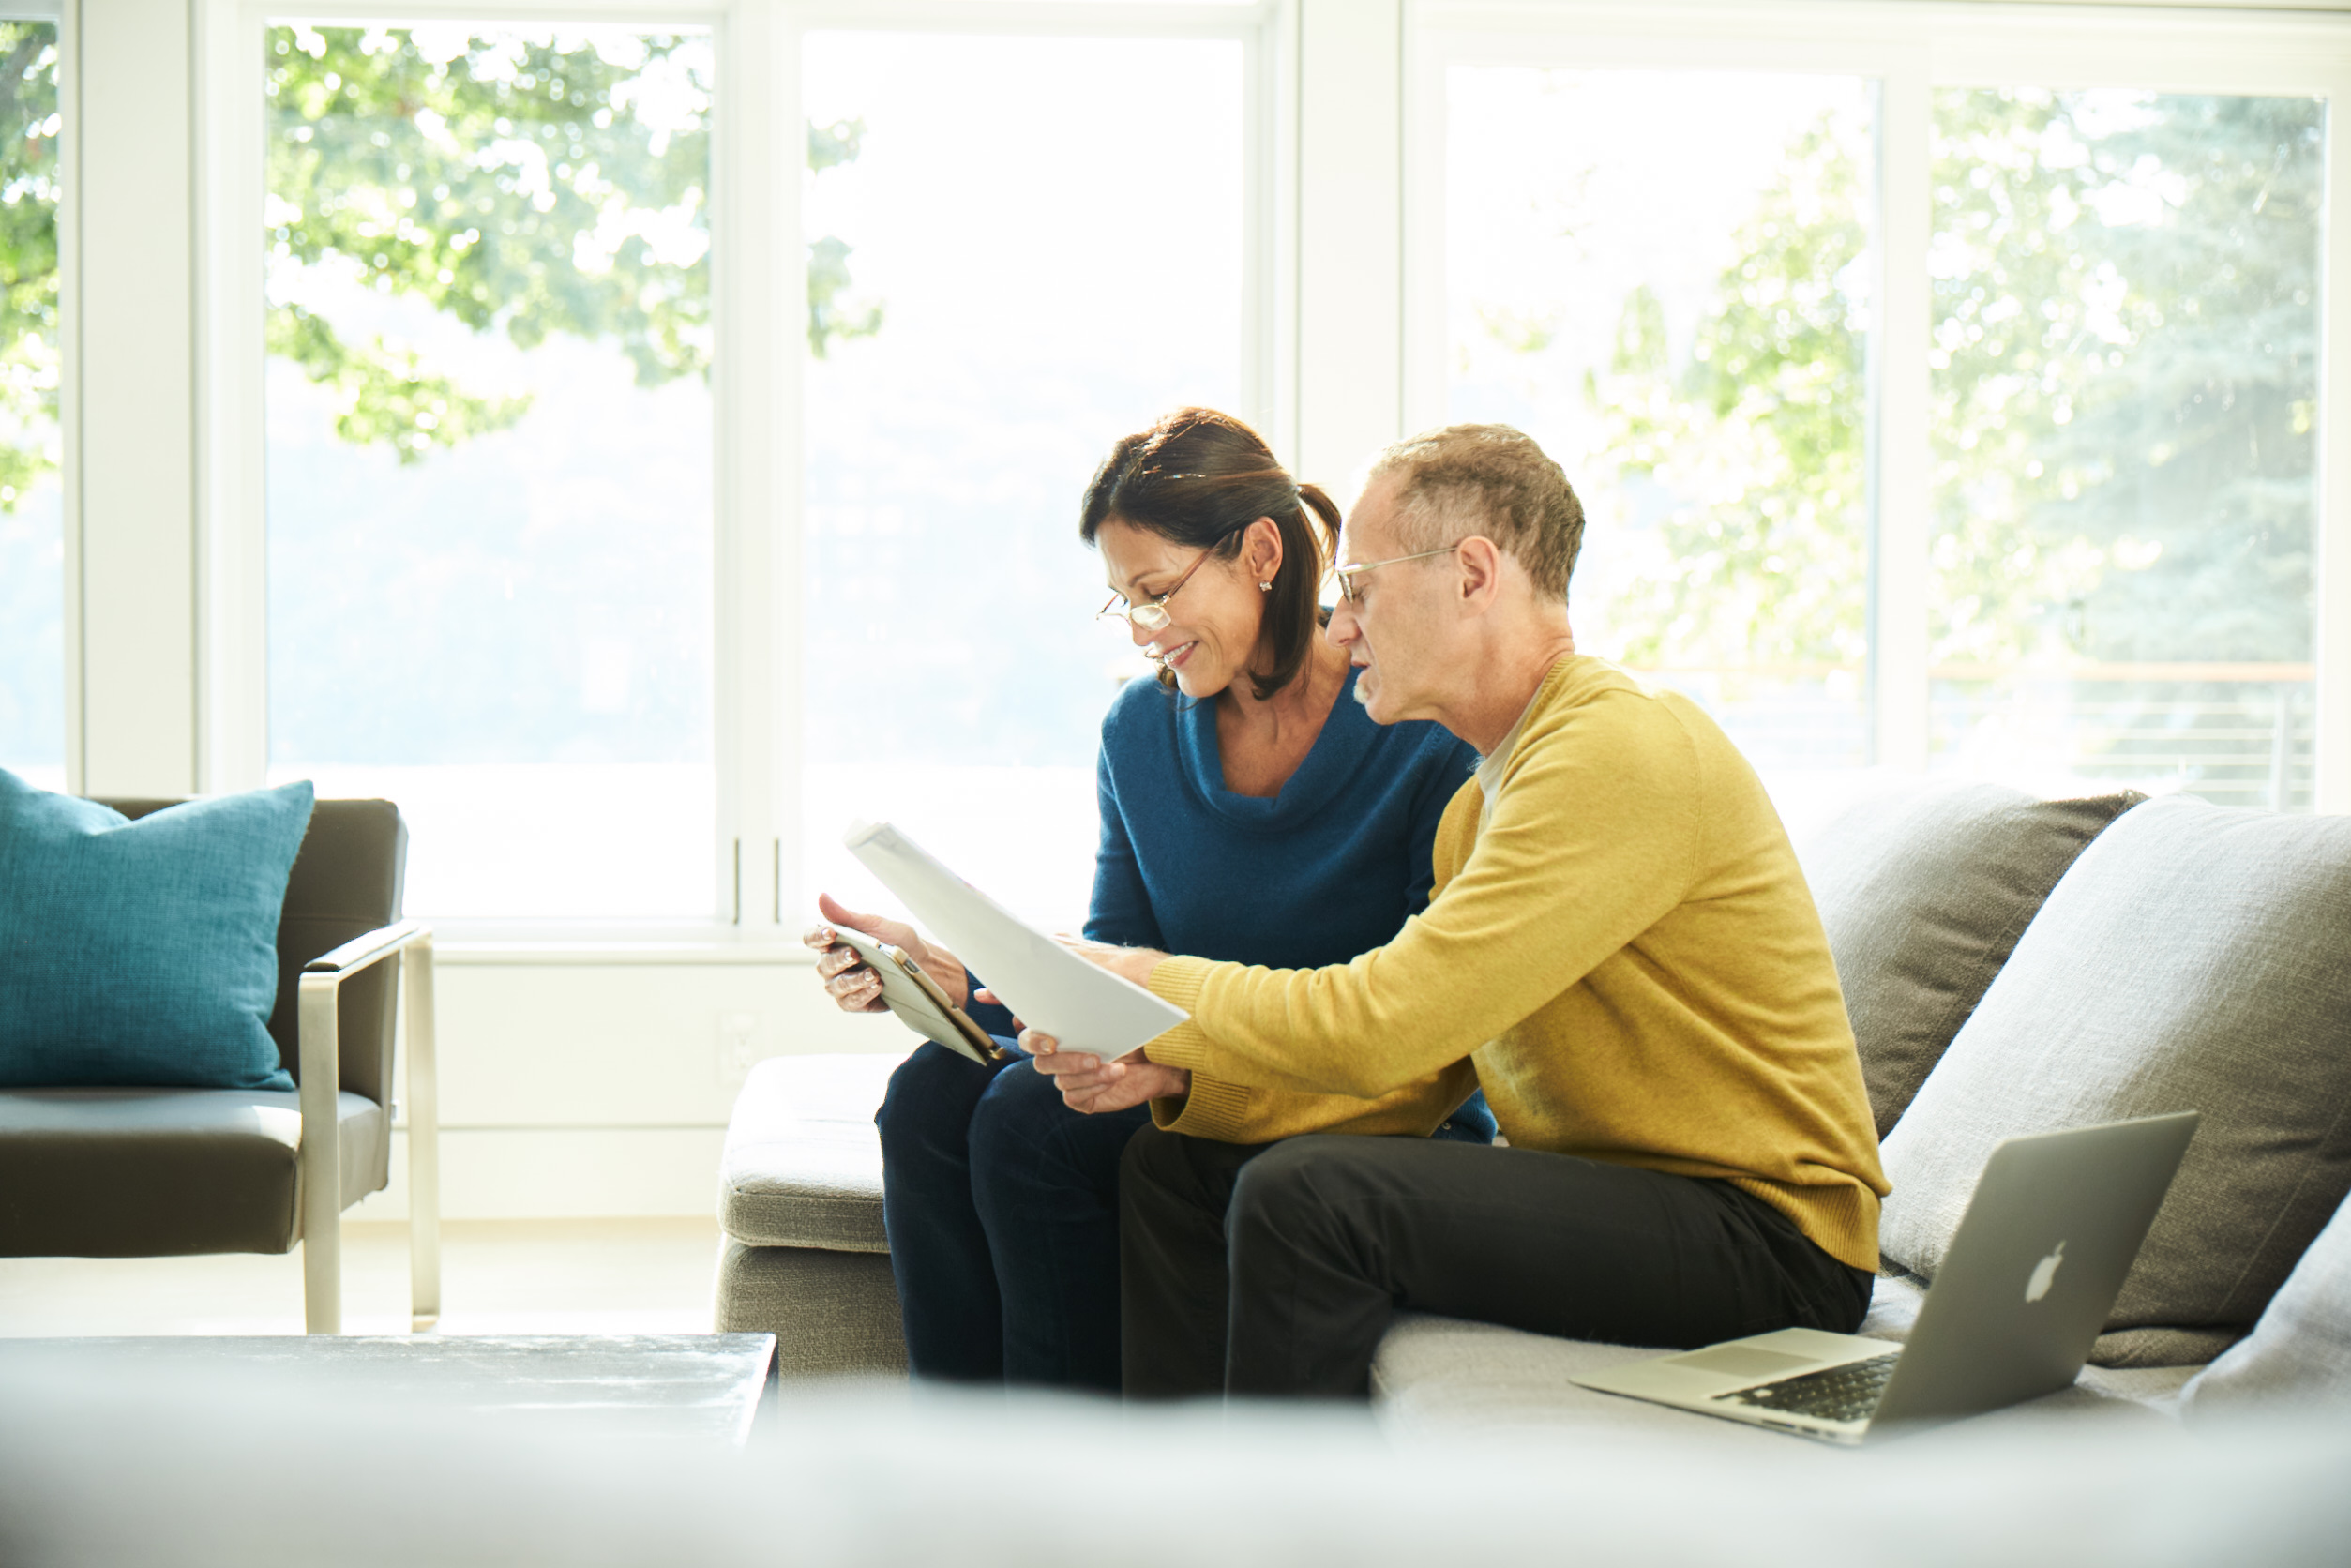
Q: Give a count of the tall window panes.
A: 5